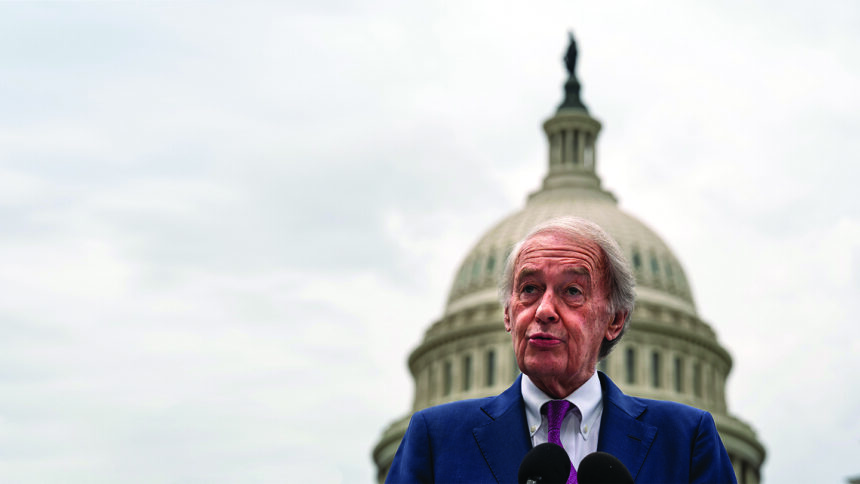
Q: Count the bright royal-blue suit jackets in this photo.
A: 1